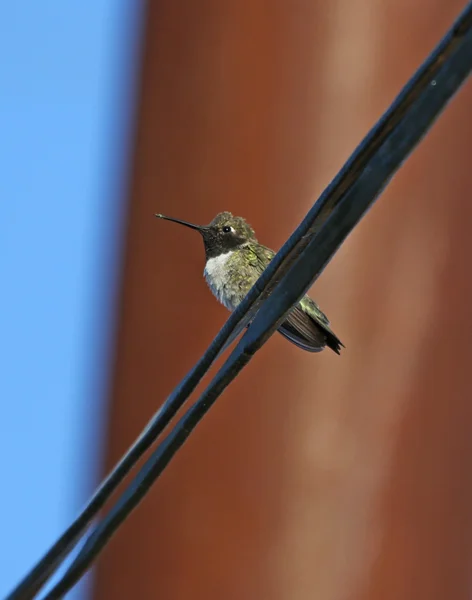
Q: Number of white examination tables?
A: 0